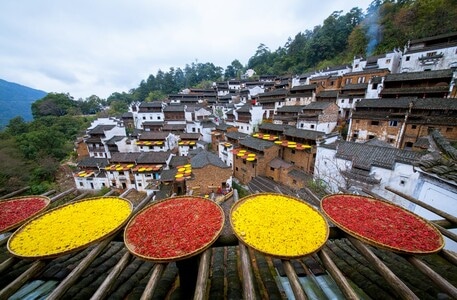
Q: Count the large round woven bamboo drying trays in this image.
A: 5